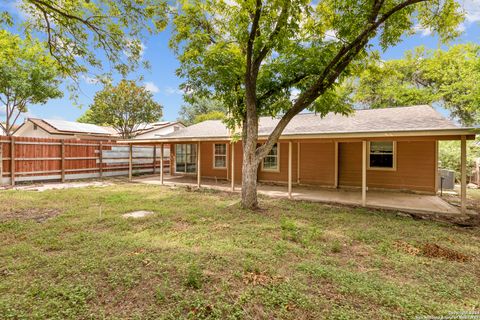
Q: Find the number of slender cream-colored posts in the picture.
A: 7